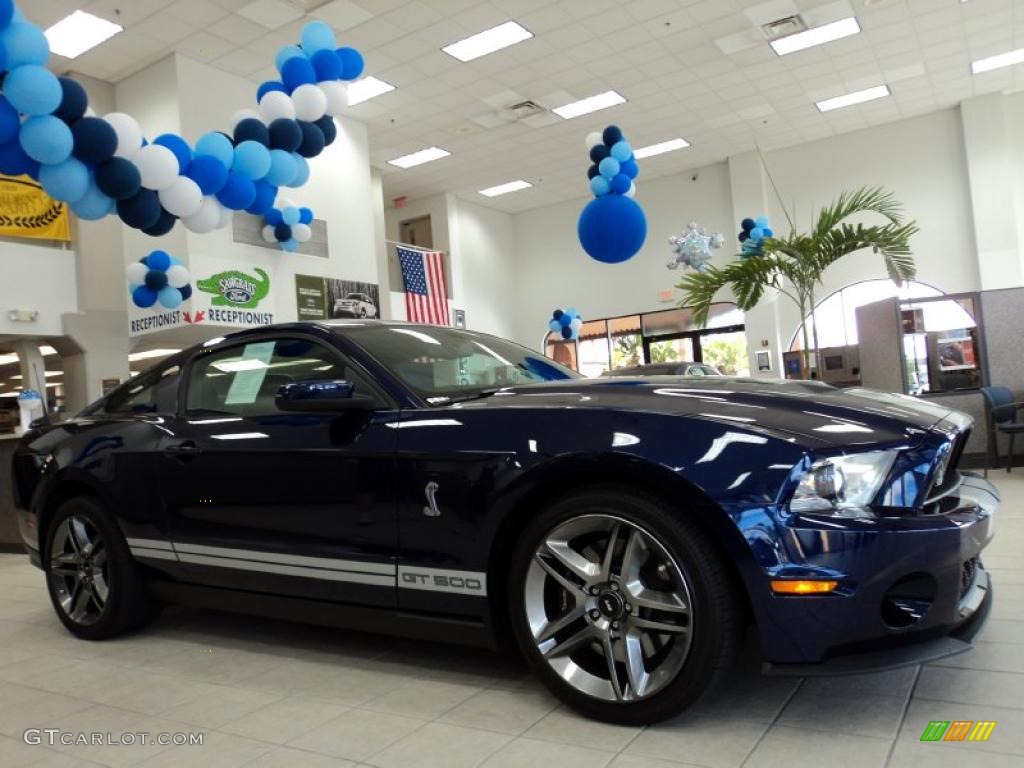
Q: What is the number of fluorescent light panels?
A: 10